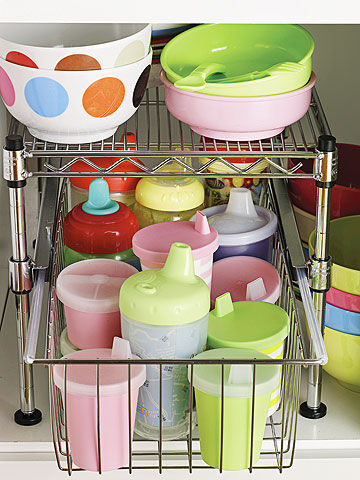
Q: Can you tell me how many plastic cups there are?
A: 12